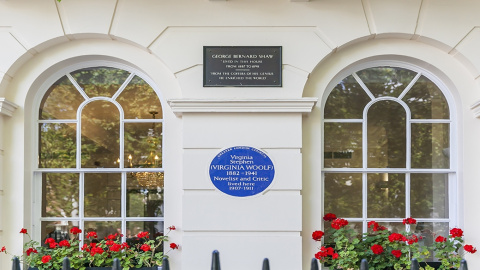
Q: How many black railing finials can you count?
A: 10